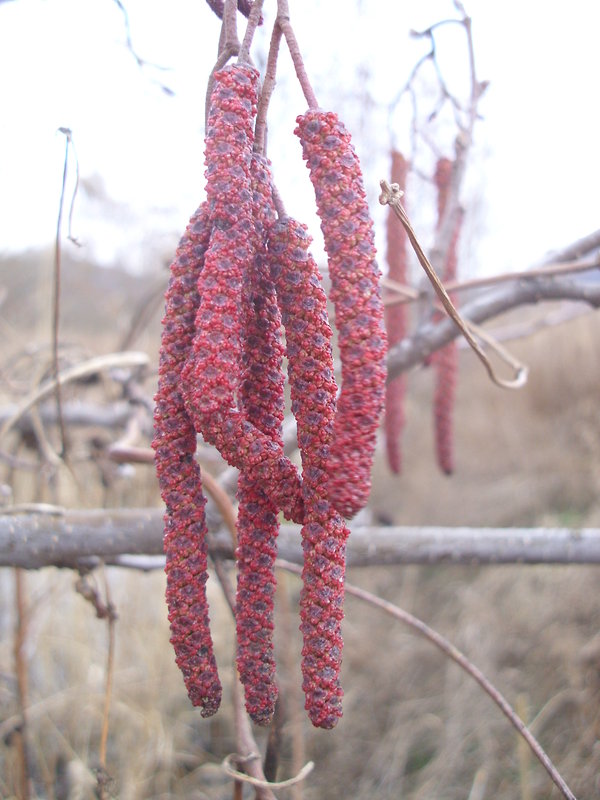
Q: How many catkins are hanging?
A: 7